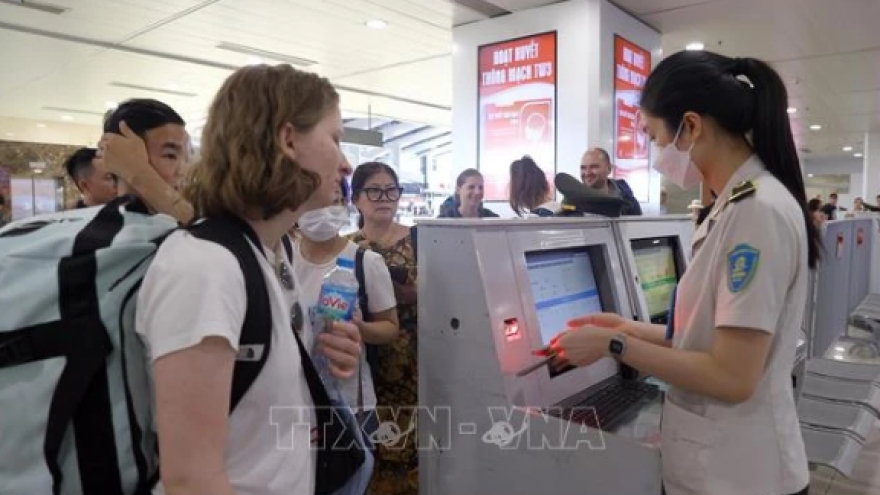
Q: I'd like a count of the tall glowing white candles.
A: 0